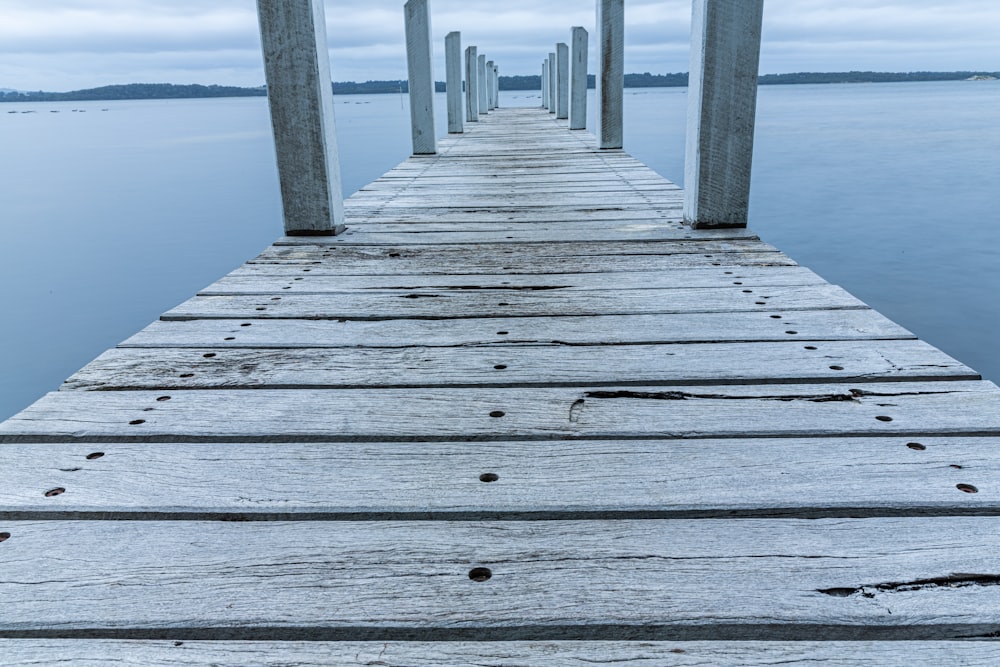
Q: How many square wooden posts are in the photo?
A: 14